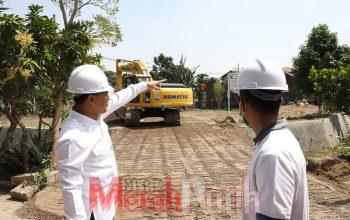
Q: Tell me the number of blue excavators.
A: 0